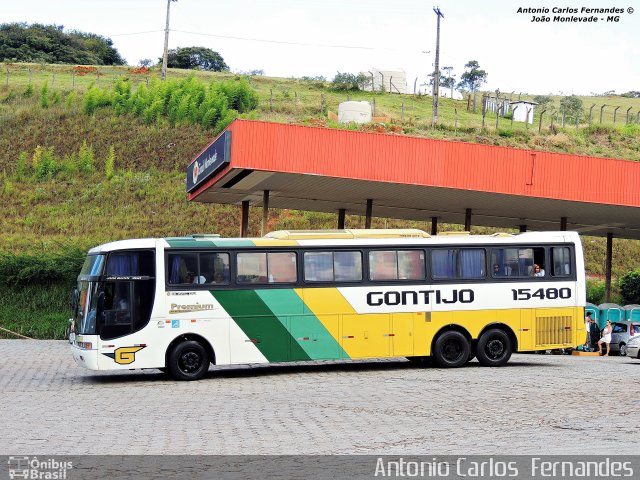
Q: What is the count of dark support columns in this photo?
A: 9